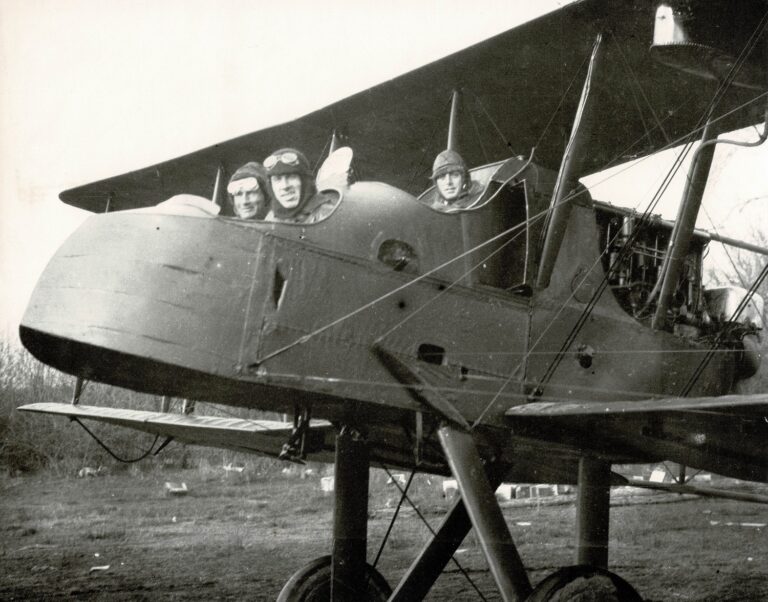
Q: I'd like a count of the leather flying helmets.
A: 3